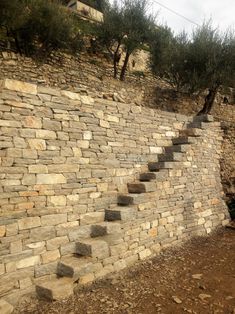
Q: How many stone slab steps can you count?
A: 15